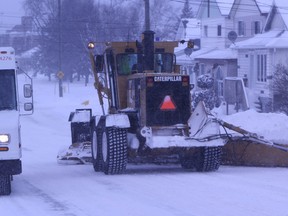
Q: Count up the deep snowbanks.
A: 1